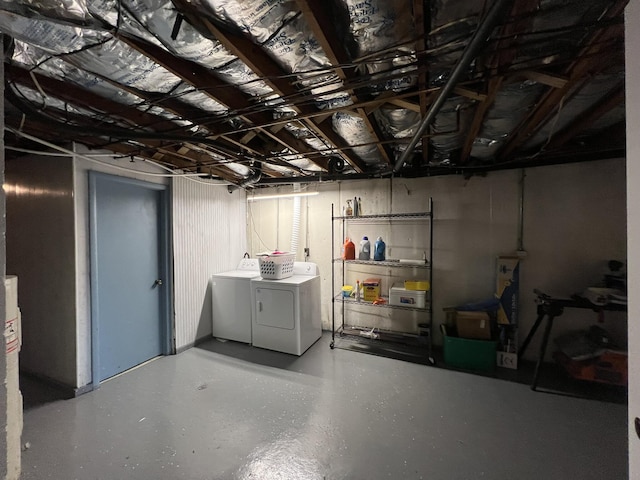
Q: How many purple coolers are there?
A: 0